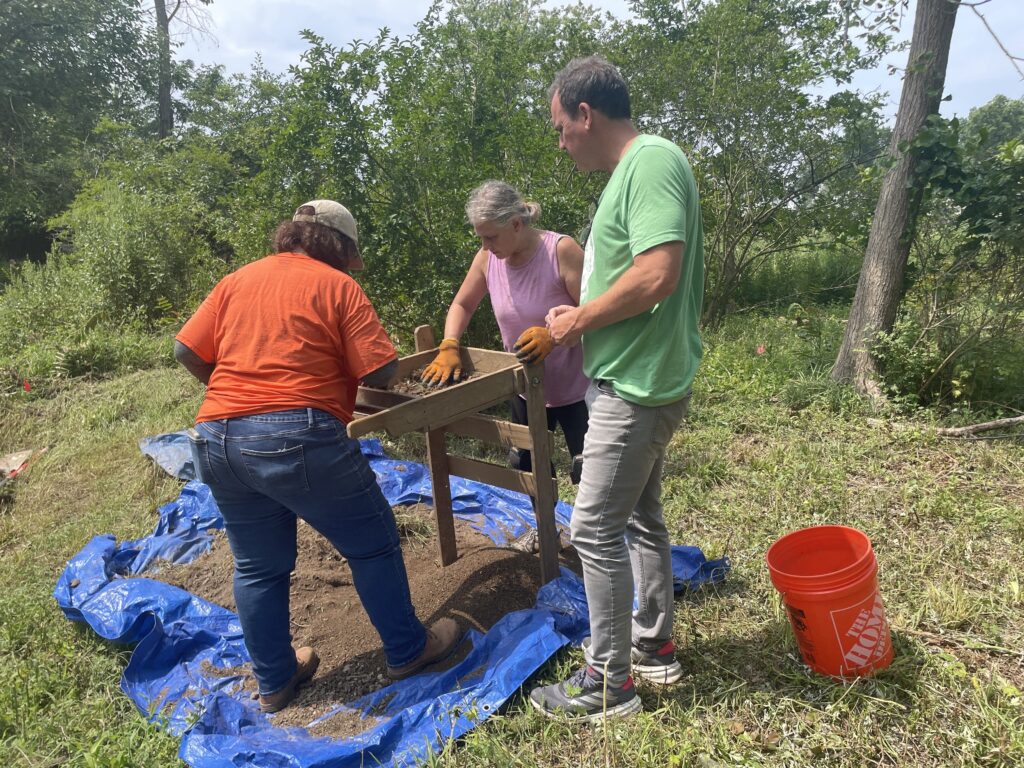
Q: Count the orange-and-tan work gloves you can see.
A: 2